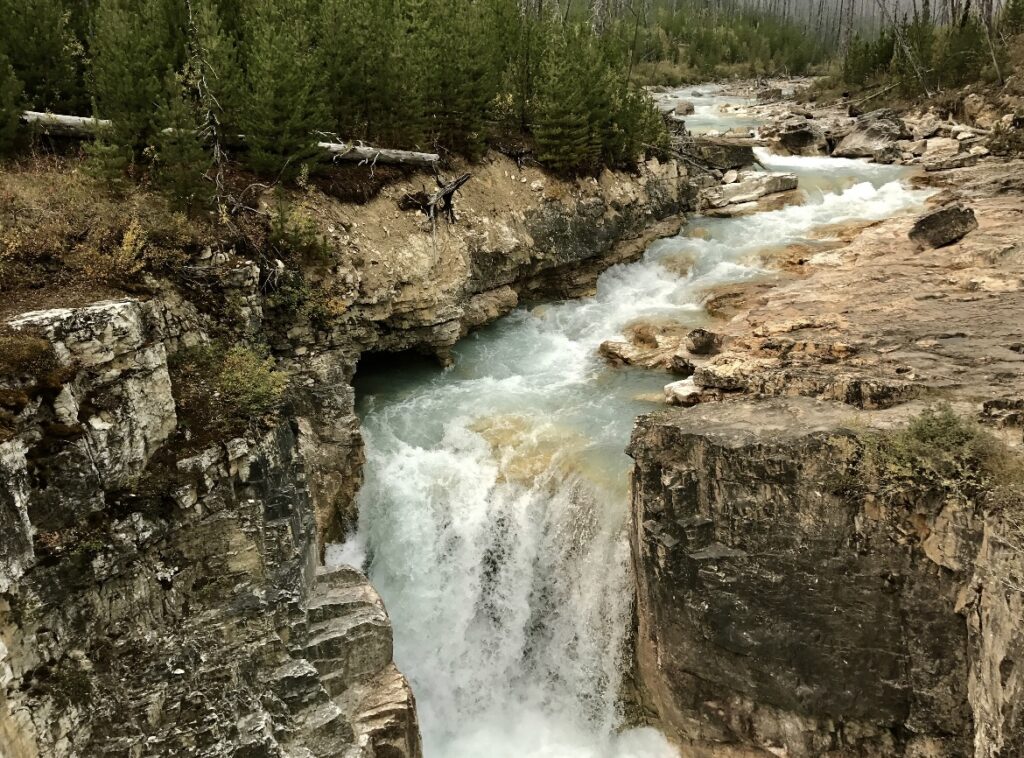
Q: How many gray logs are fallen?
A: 2